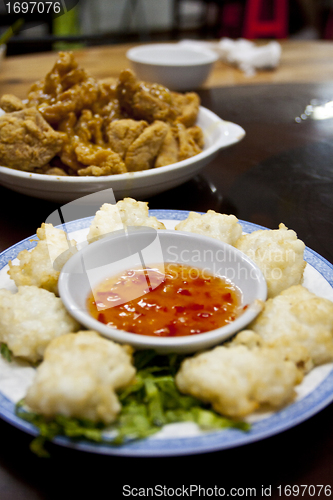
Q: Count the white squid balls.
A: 8